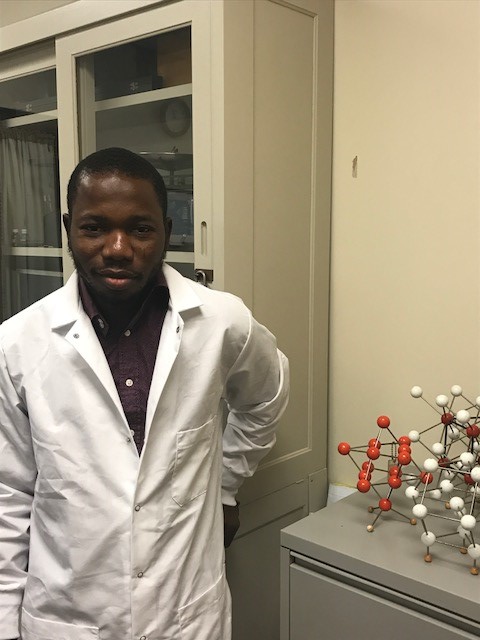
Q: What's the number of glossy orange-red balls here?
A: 14